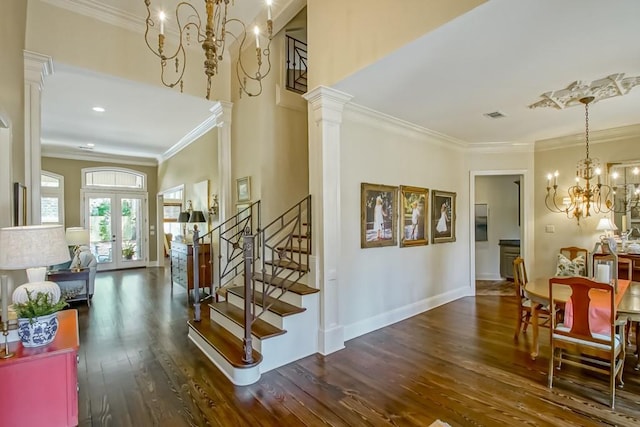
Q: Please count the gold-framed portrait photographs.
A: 3